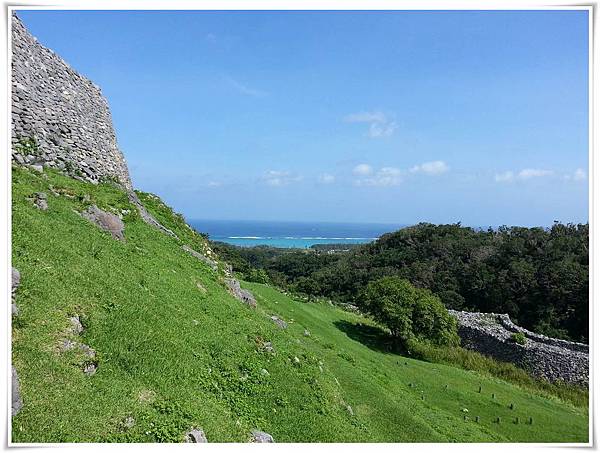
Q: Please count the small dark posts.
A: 13